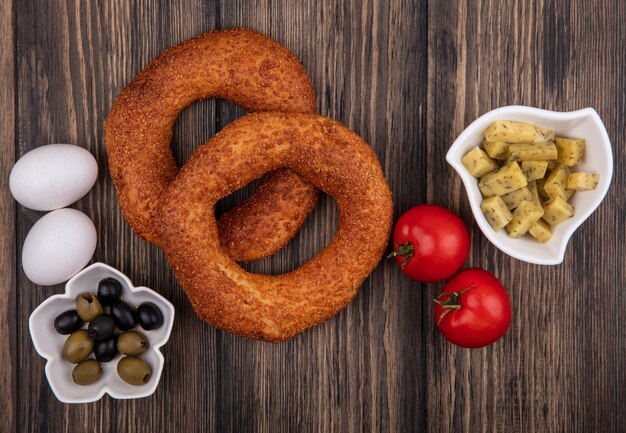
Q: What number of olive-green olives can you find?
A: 5